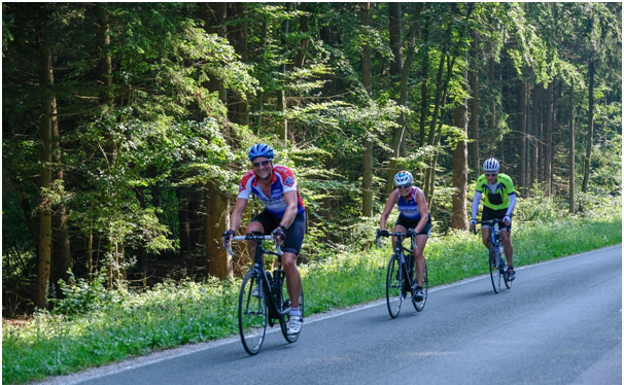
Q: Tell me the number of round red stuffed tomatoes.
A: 0